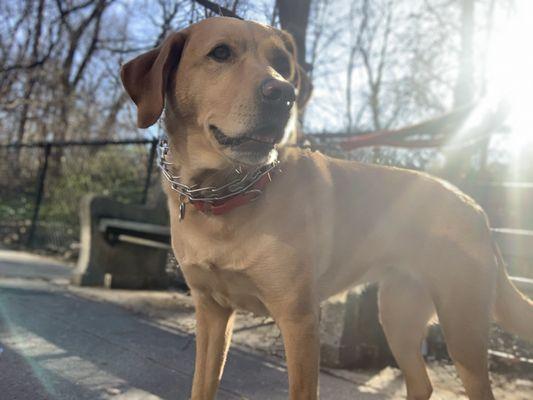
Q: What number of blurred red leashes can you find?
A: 1